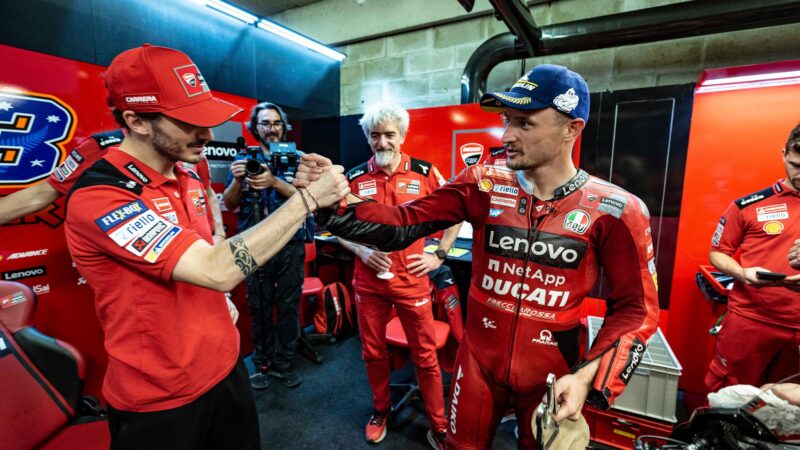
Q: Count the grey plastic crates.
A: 1